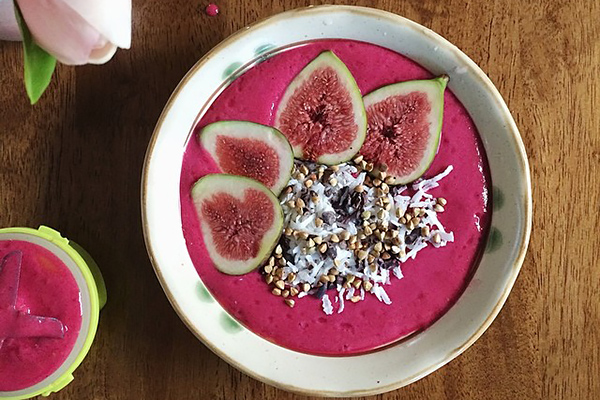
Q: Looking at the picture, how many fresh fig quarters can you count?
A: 4